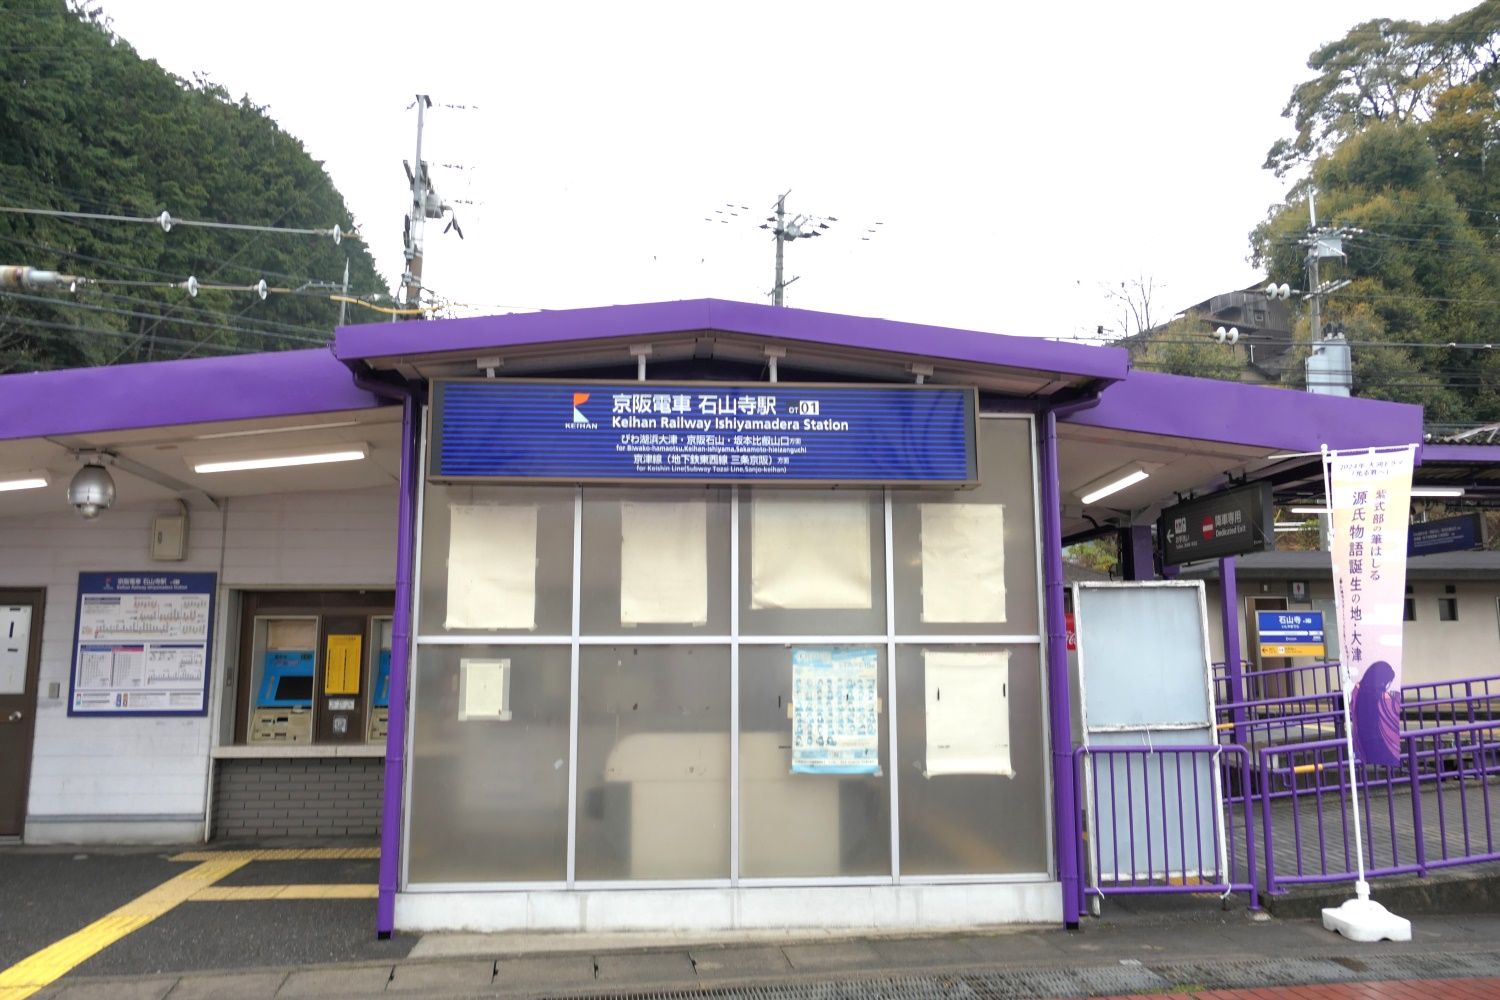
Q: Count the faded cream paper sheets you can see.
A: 6